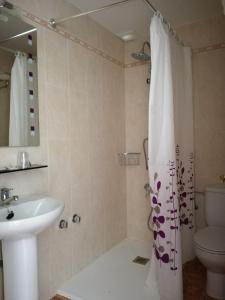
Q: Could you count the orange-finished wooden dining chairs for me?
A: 0